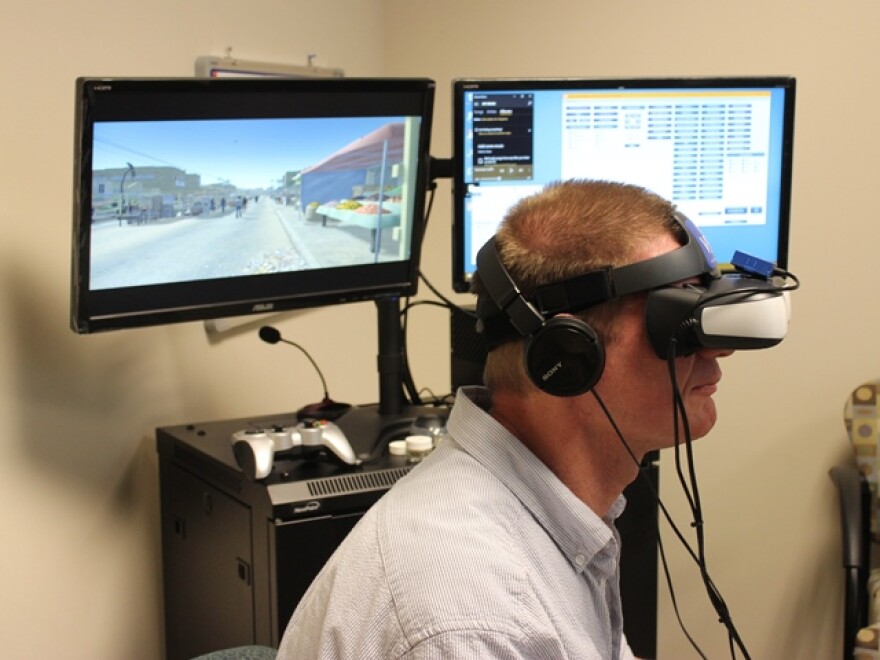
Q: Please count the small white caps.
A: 2